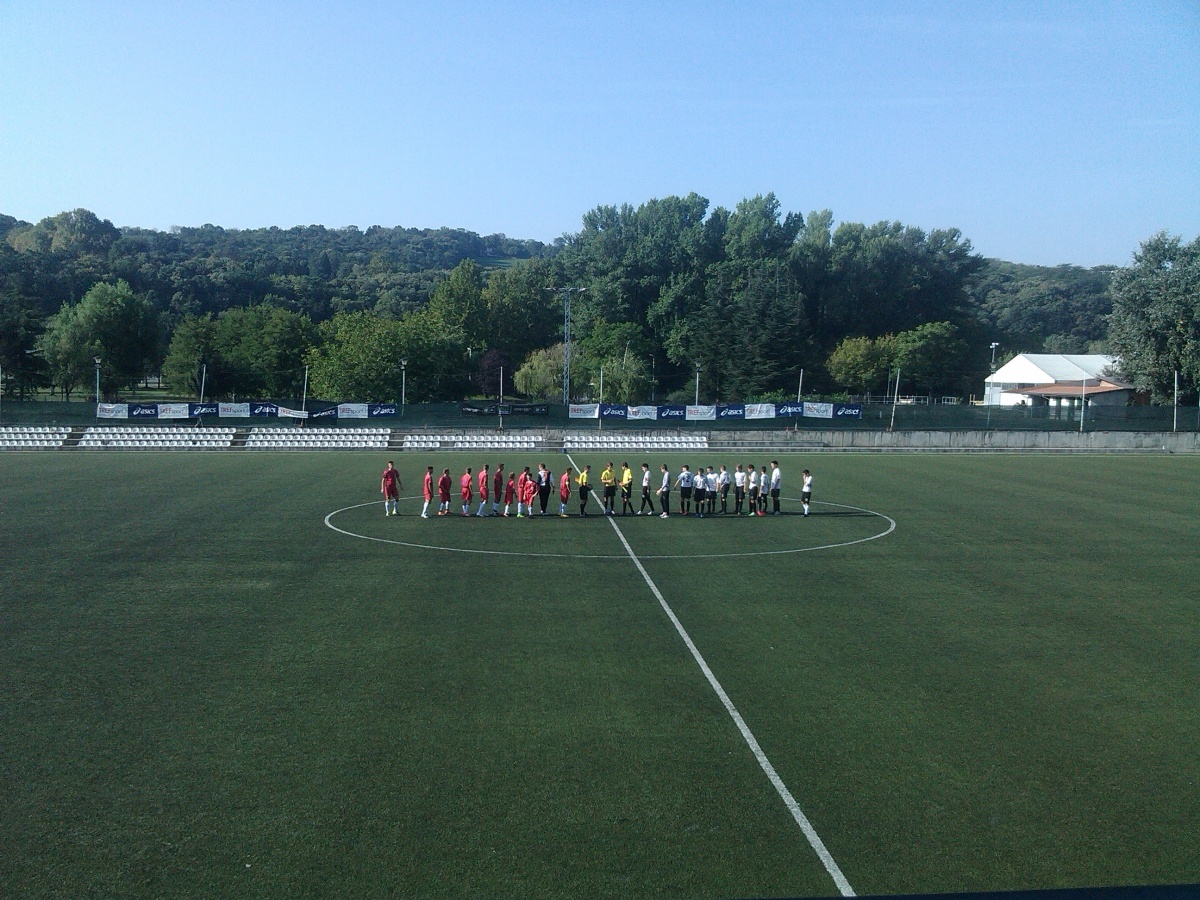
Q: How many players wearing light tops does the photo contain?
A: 11